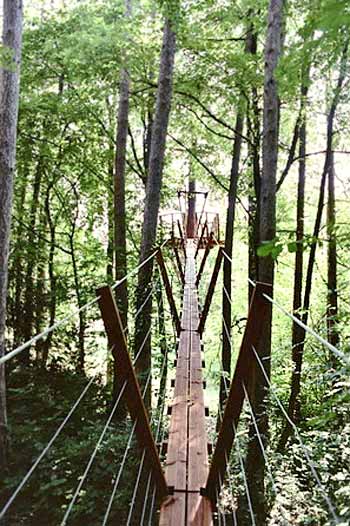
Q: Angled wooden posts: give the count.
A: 8